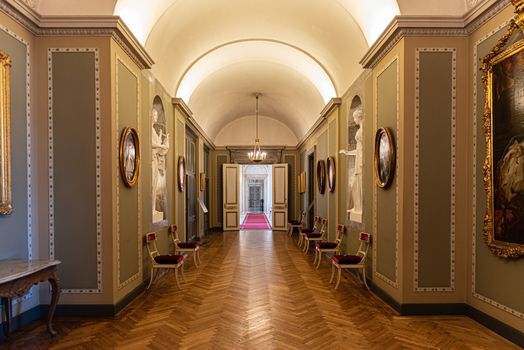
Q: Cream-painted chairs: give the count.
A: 7